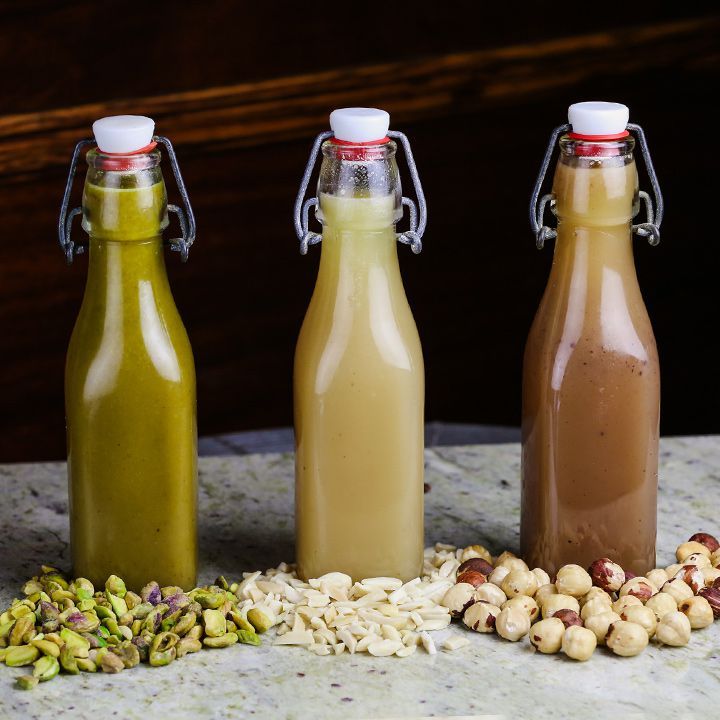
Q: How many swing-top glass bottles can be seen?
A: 3